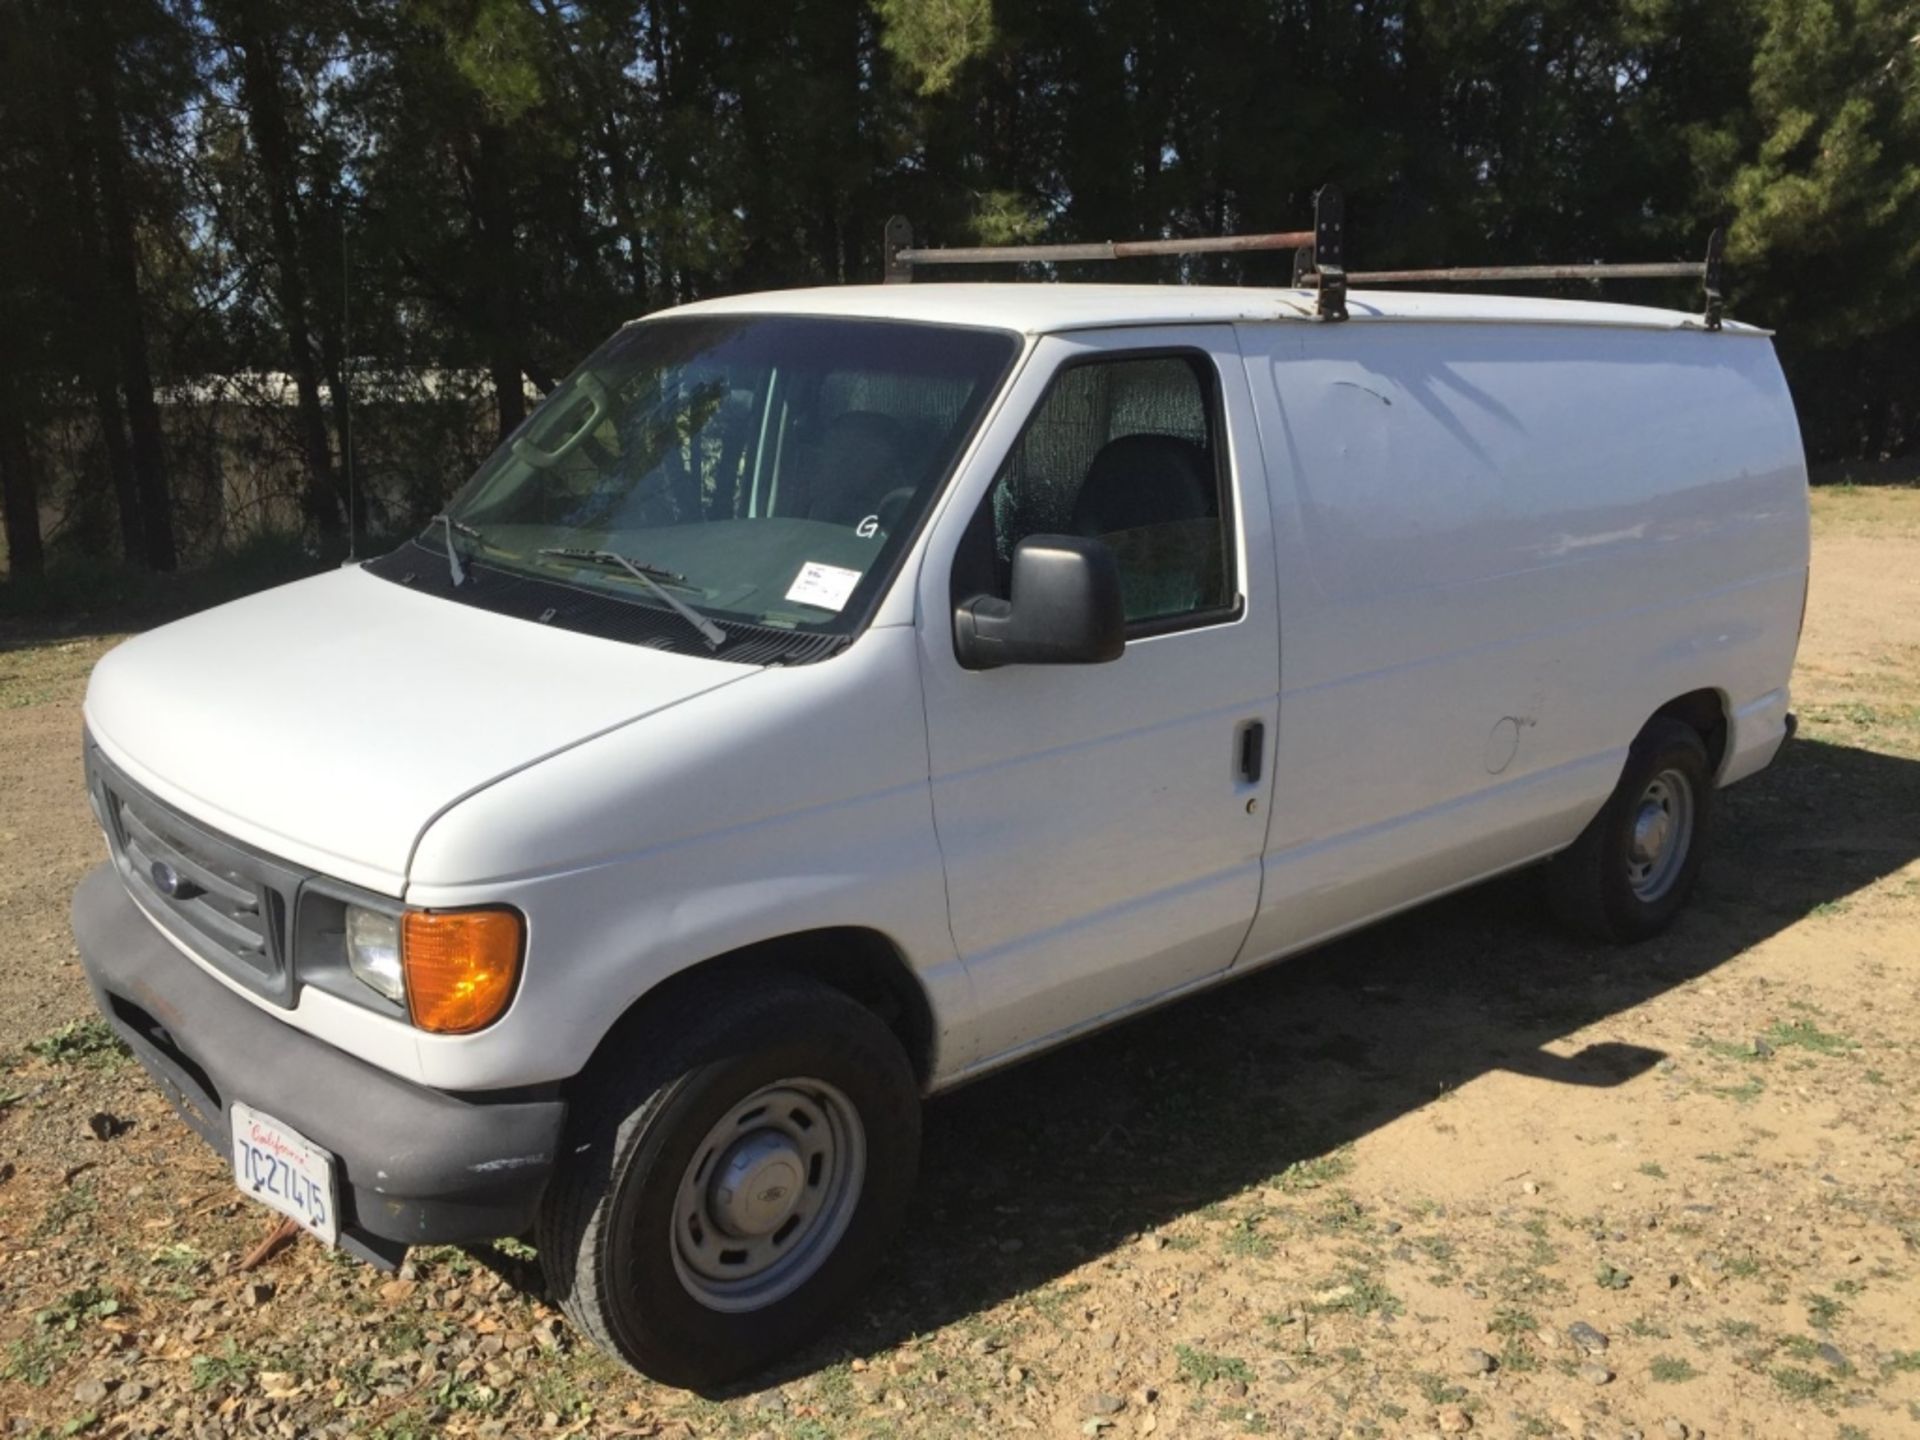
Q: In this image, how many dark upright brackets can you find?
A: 4